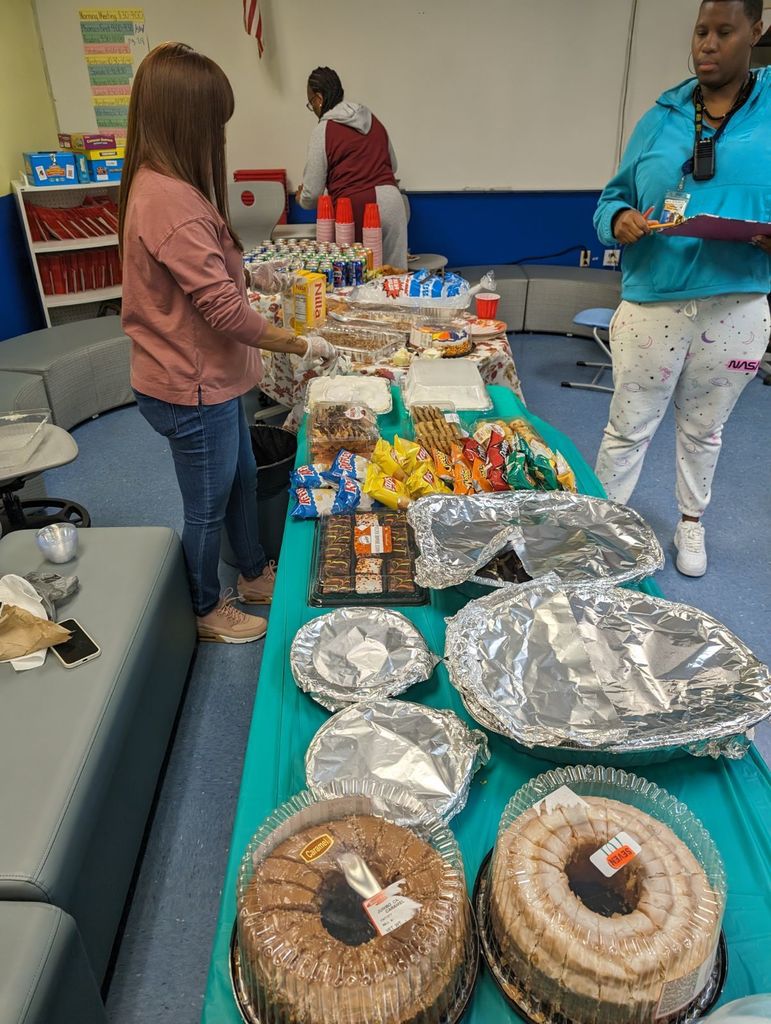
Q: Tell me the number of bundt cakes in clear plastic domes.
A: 2